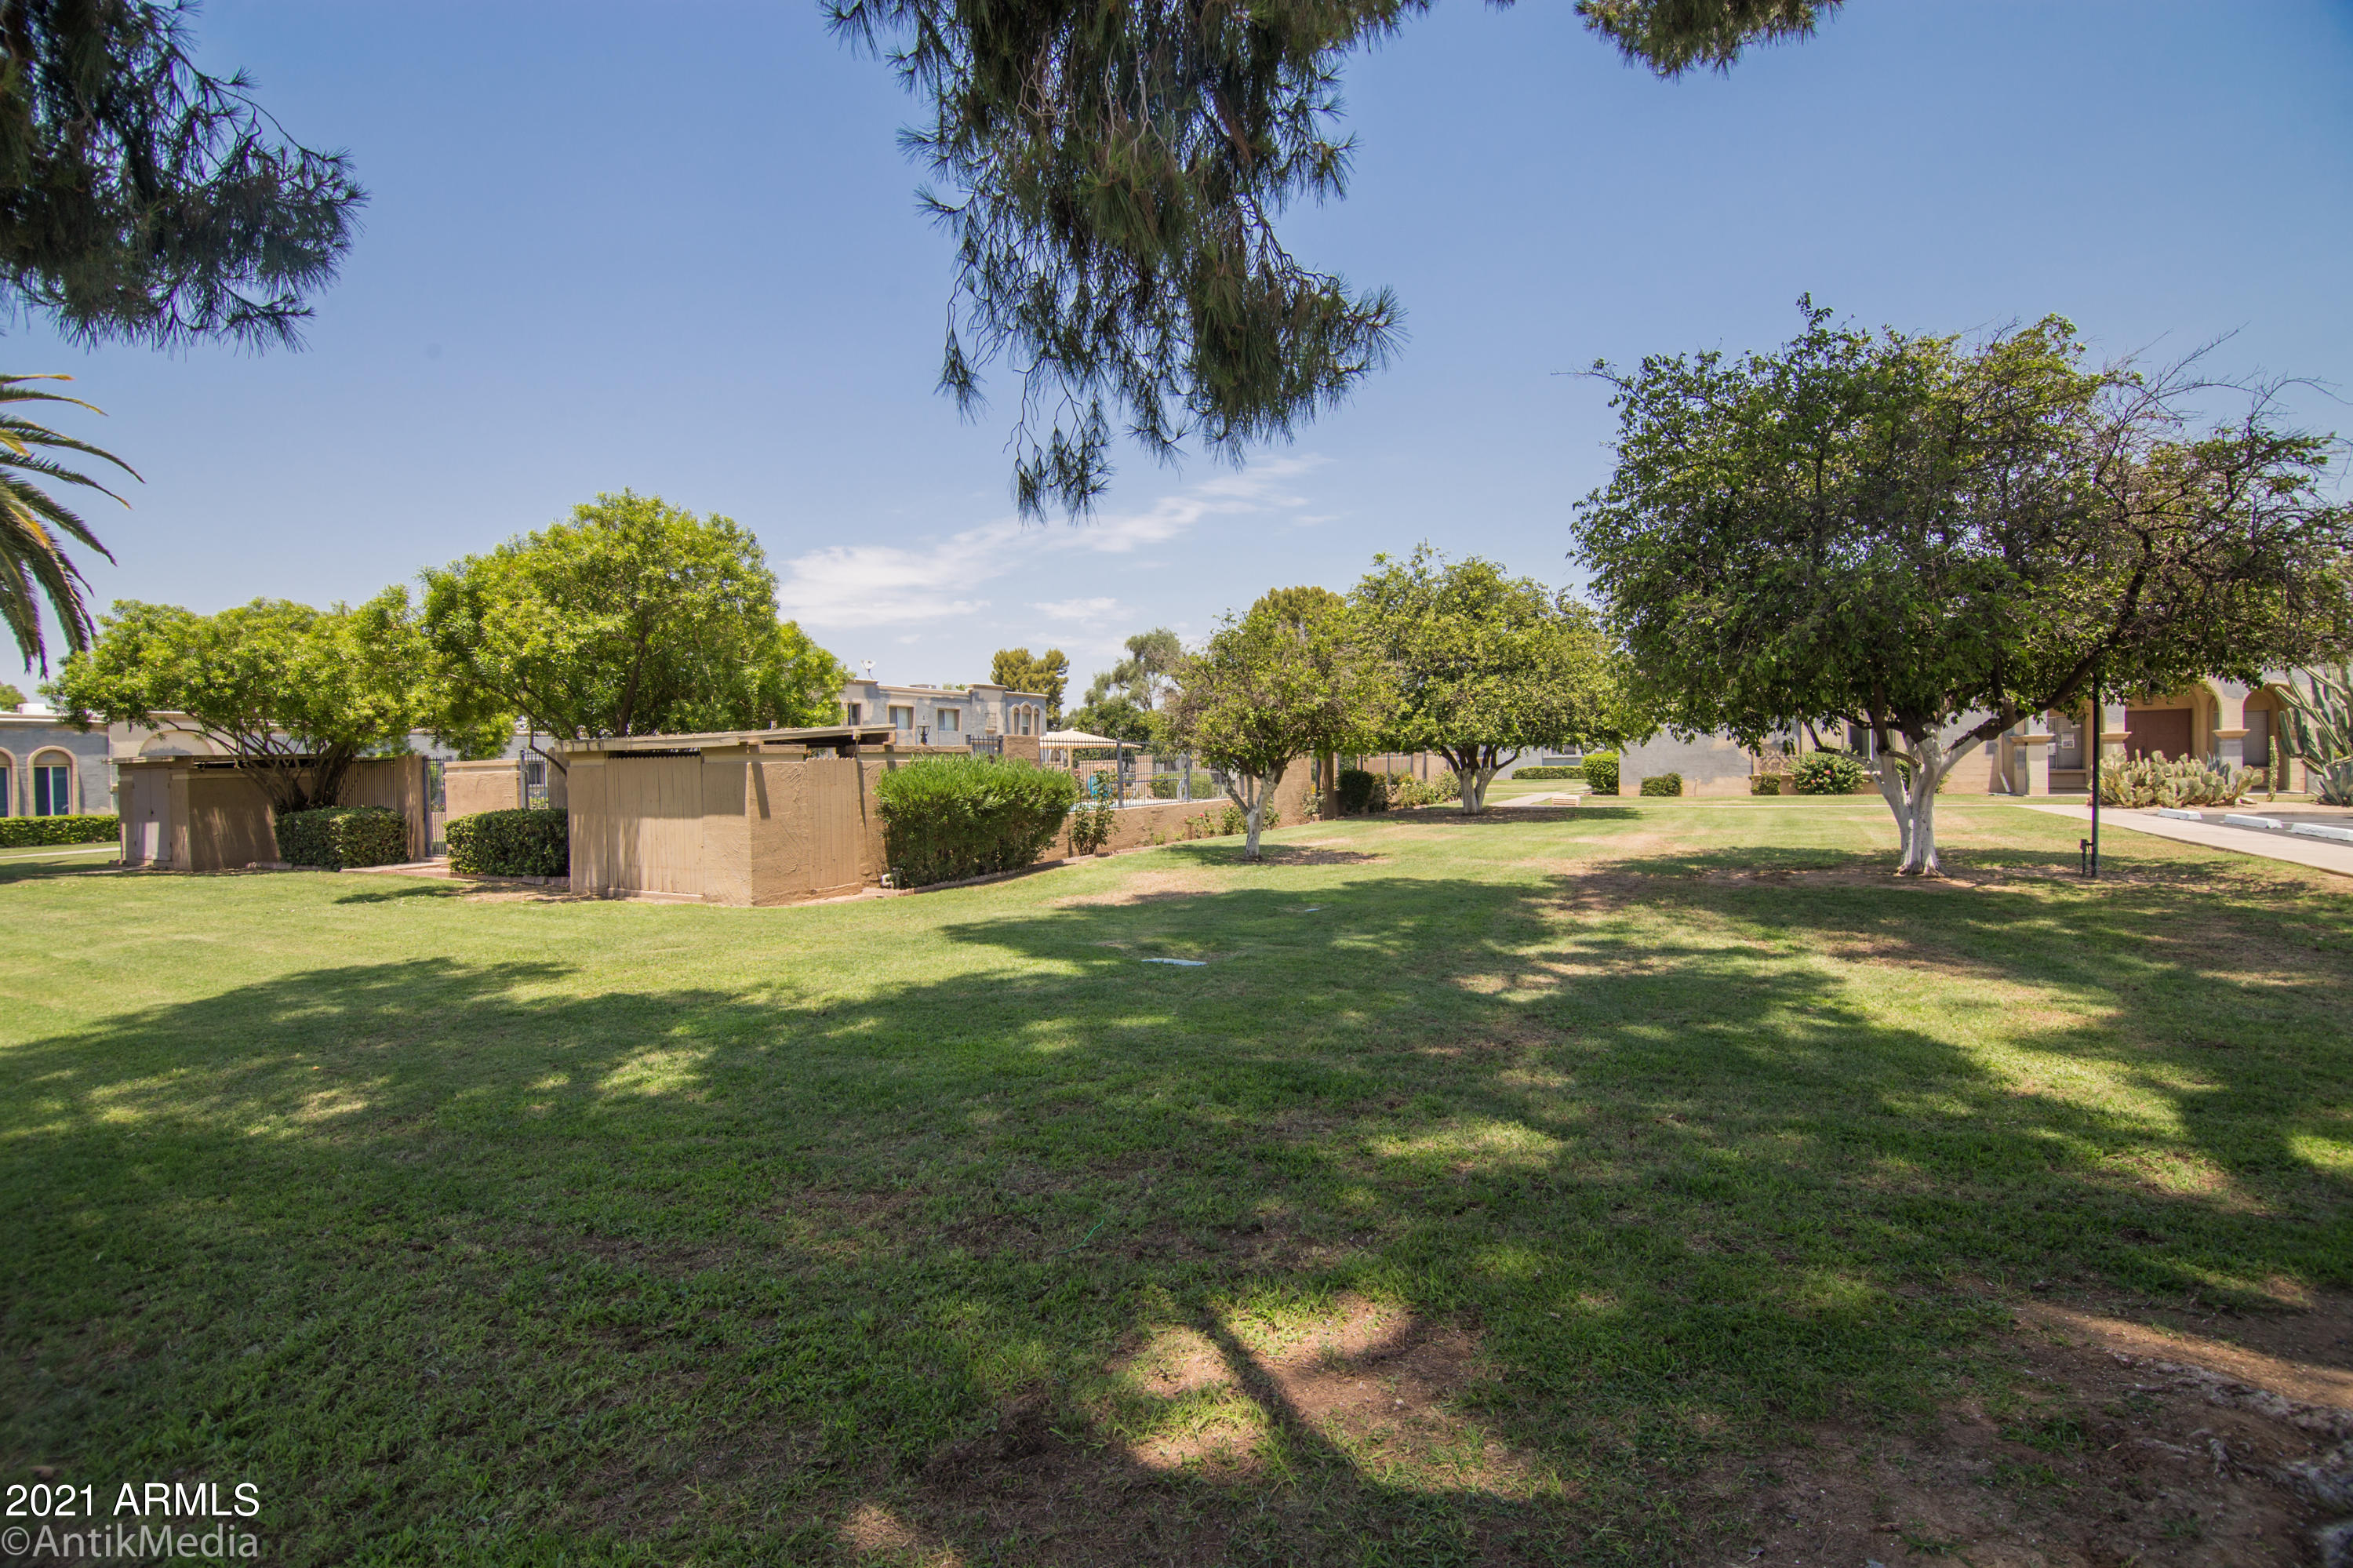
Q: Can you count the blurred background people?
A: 0